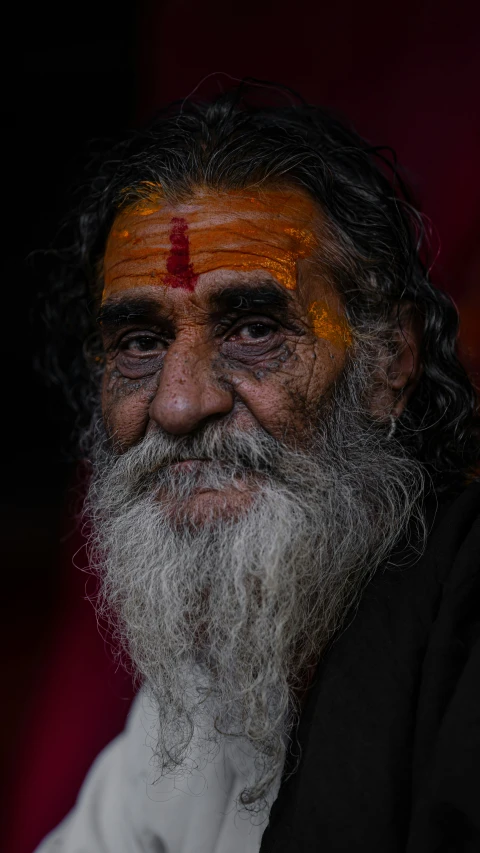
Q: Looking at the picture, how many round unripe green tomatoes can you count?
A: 0